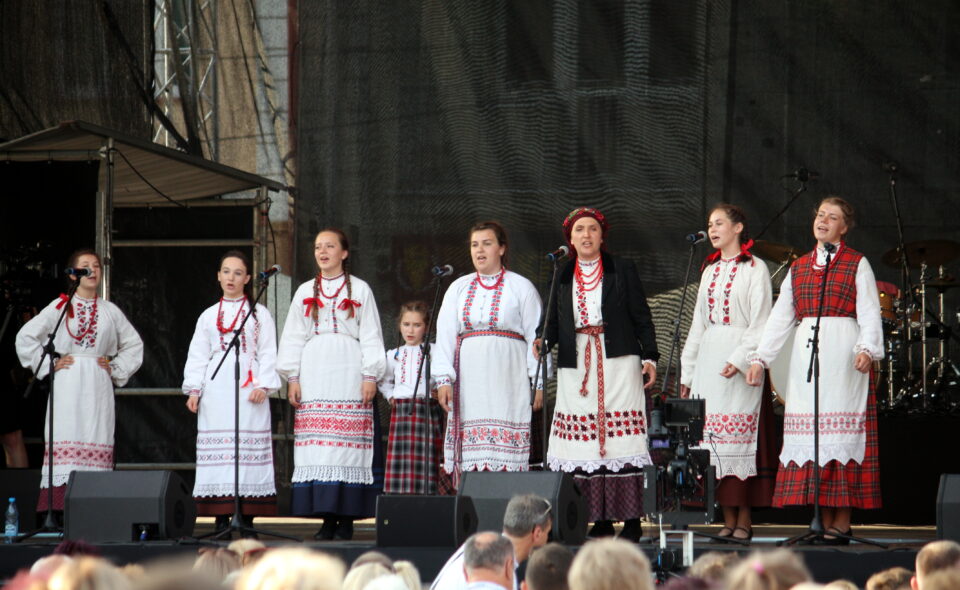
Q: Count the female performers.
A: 8